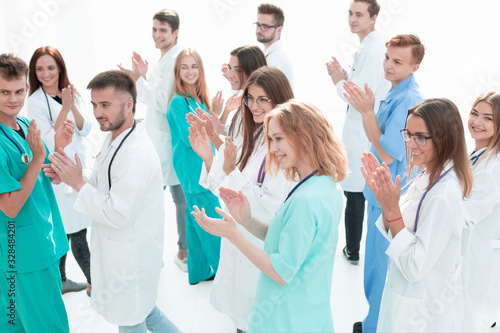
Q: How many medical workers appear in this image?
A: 13